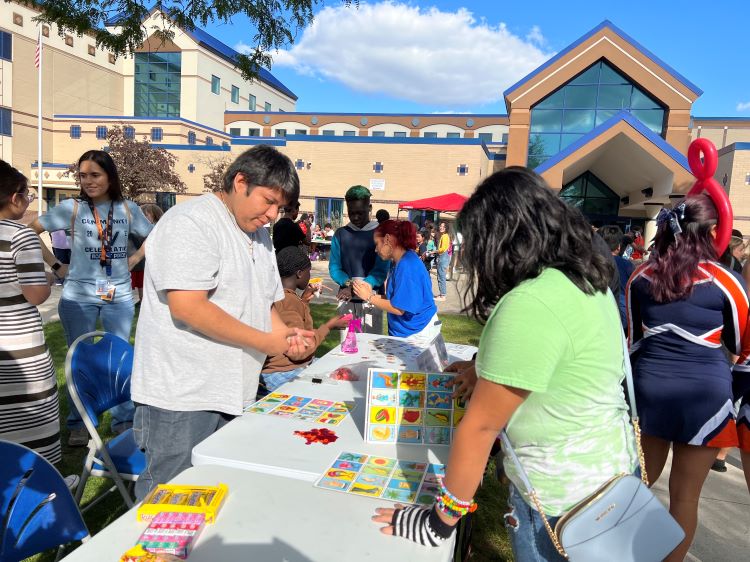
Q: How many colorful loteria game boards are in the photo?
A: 3